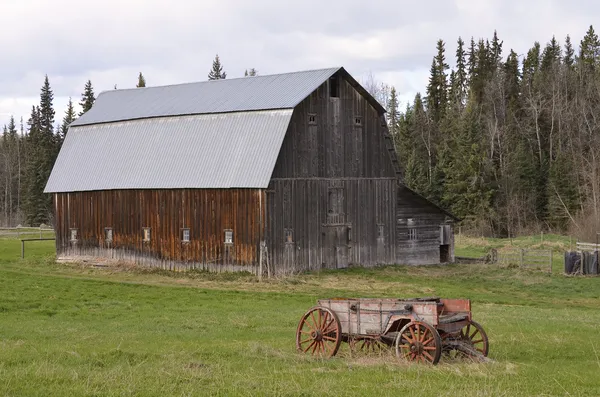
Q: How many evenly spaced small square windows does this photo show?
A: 5